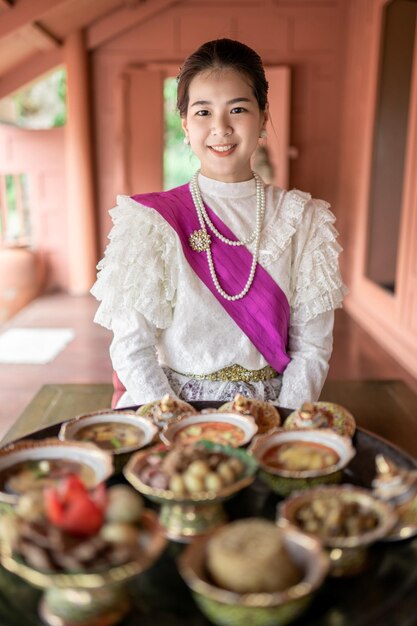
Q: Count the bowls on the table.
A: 8